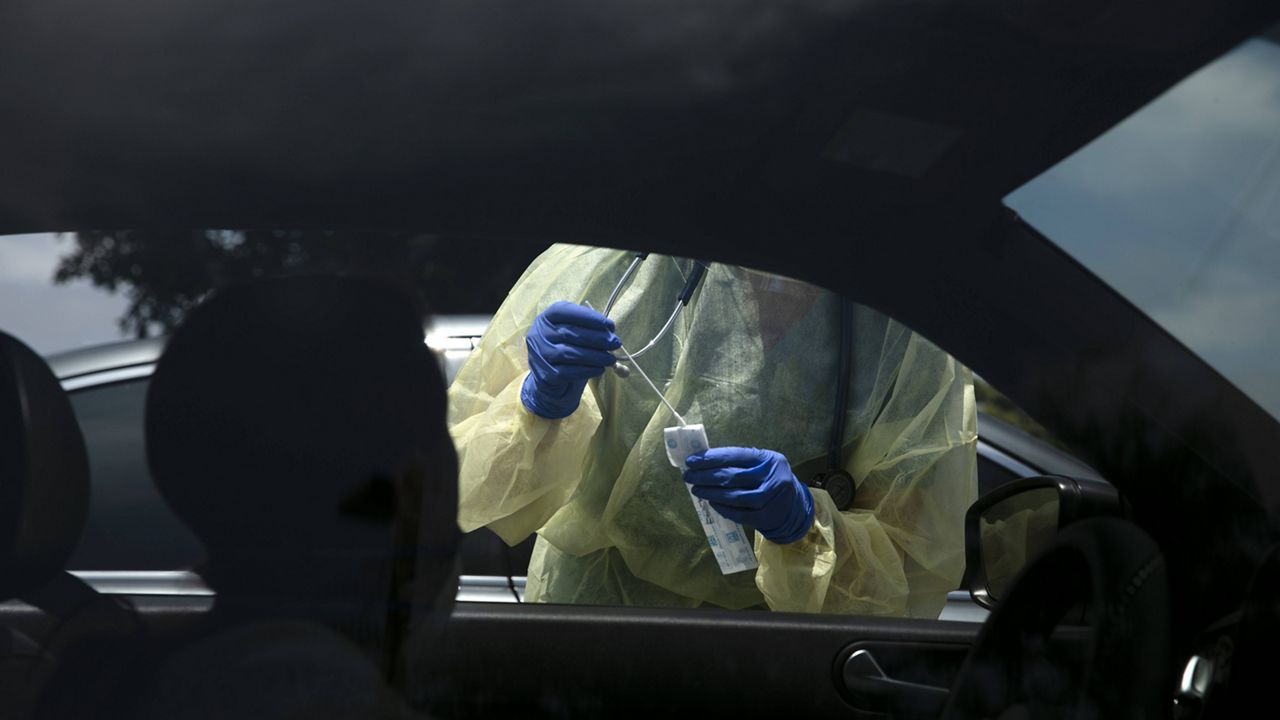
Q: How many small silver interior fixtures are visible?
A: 2